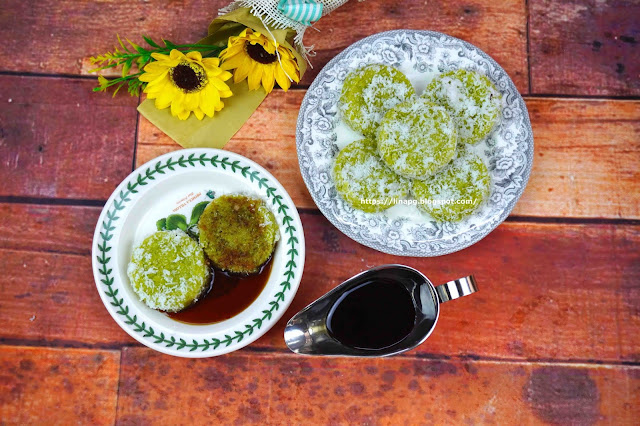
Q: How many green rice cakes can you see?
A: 7